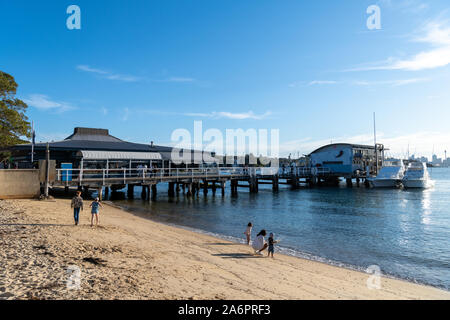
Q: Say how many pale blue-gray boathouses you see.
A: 1